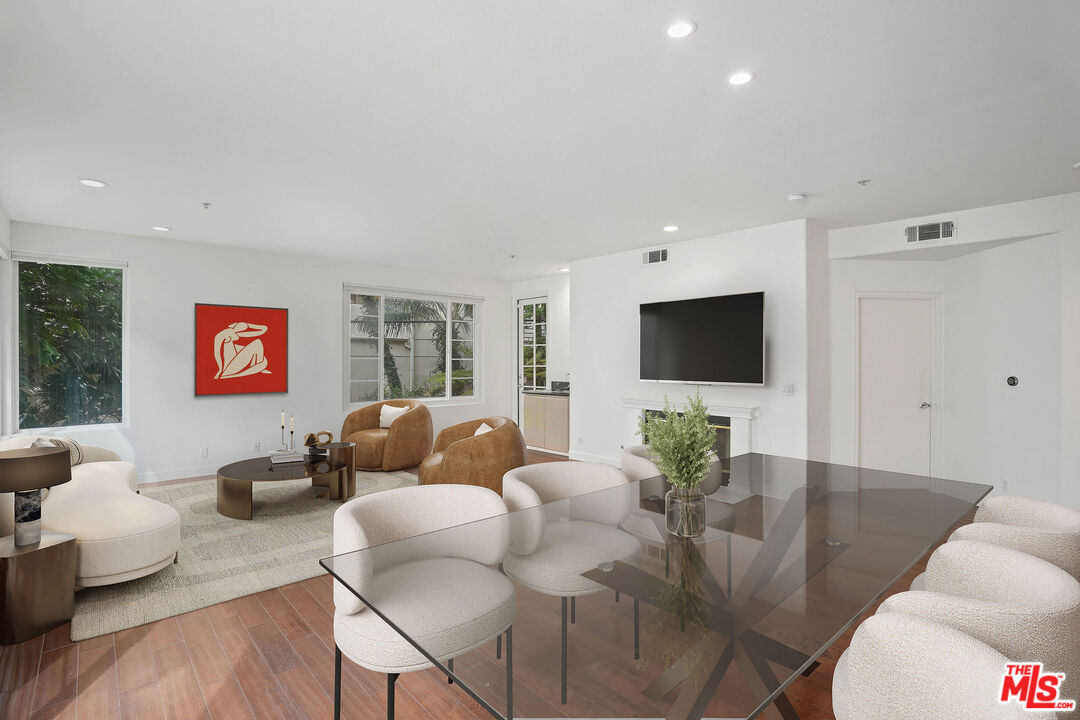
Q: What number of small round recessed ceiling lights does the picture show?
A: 6